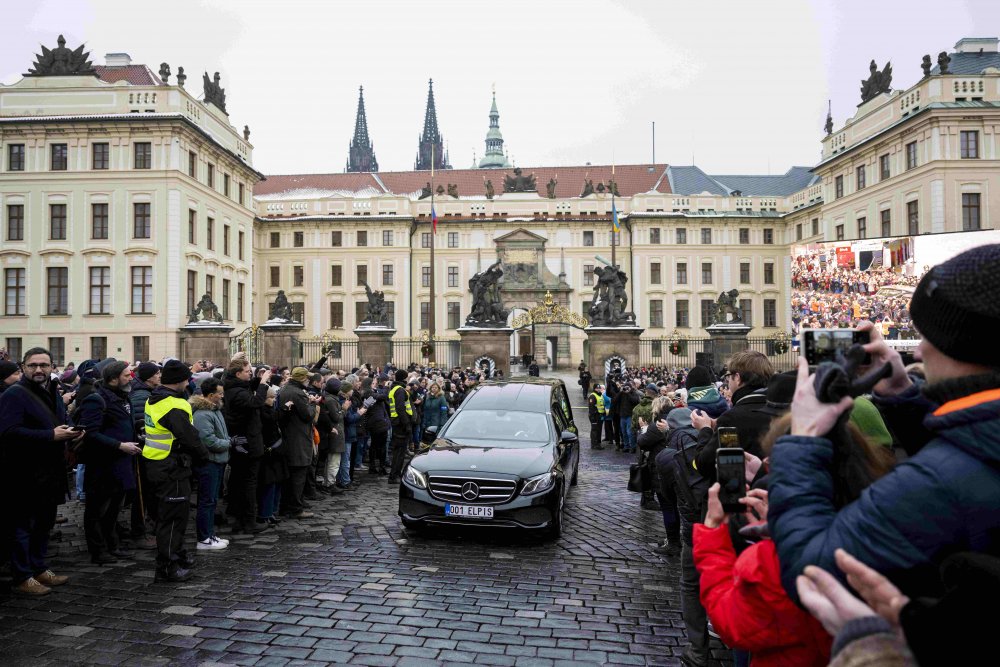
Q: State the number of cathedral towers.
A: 3